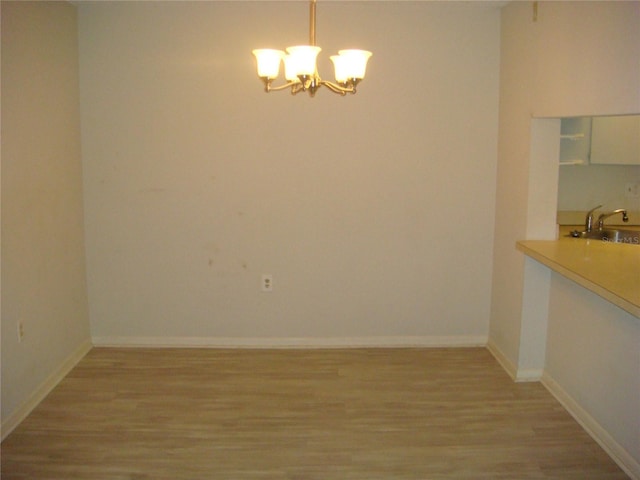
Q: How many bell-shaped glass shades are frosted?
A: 5